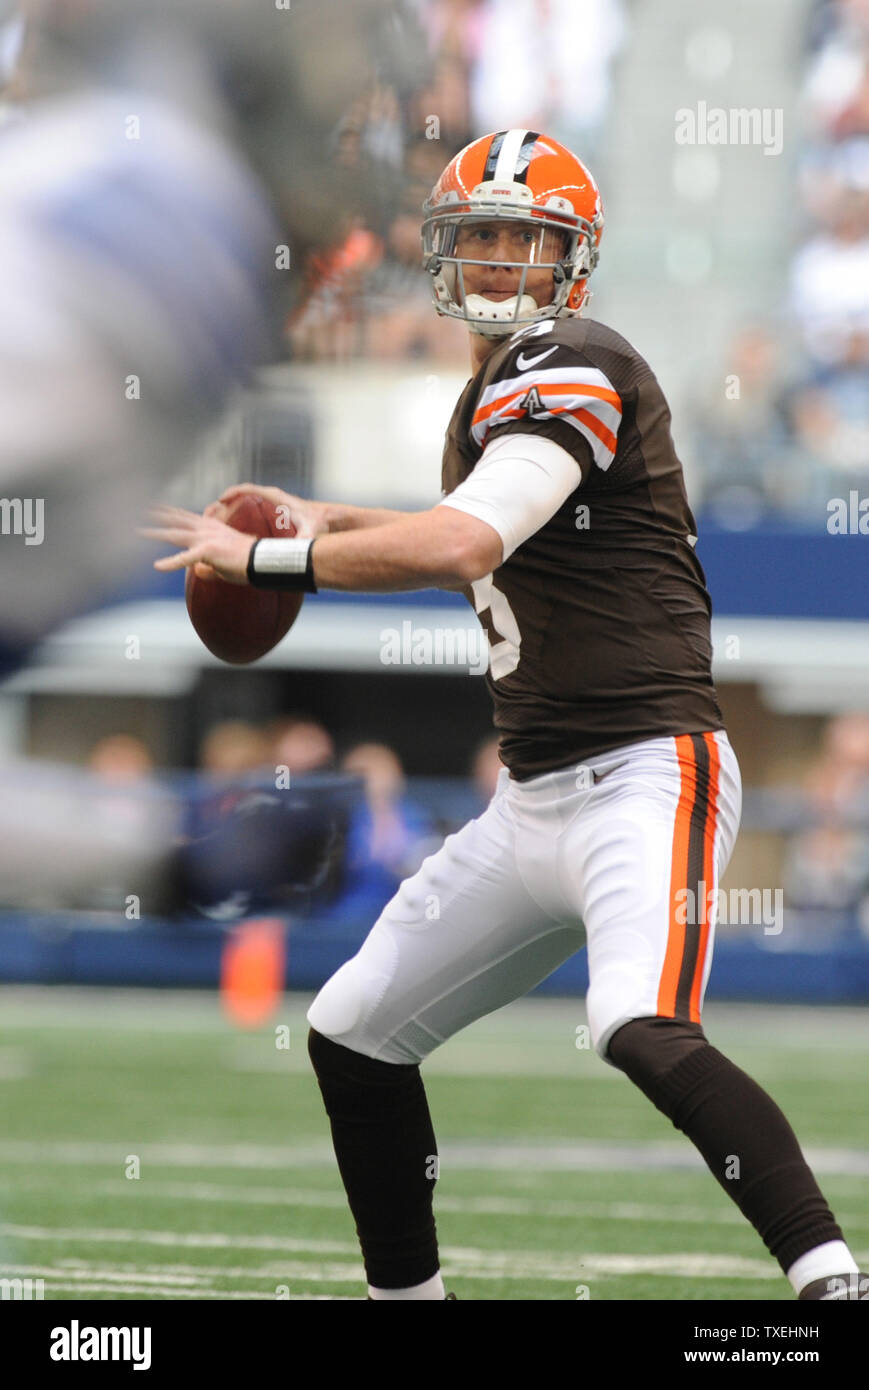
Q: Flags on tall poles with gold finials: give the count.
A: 0